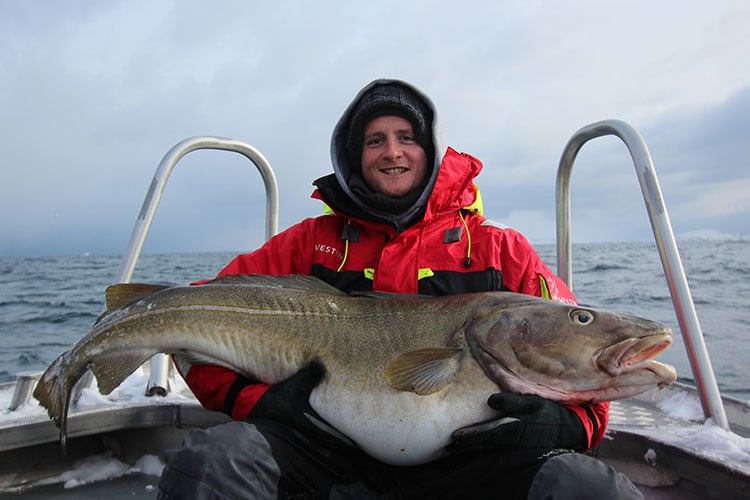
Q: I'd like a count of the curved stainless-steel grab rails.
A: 2